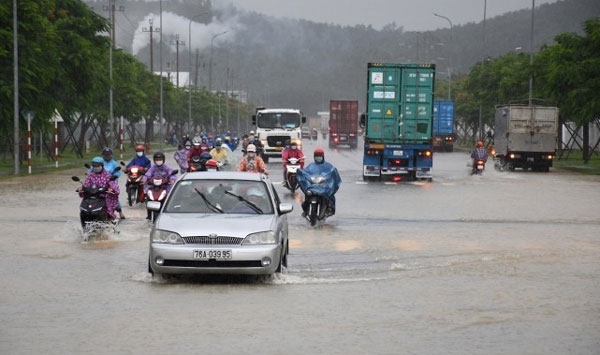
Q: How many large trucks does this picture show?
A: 5